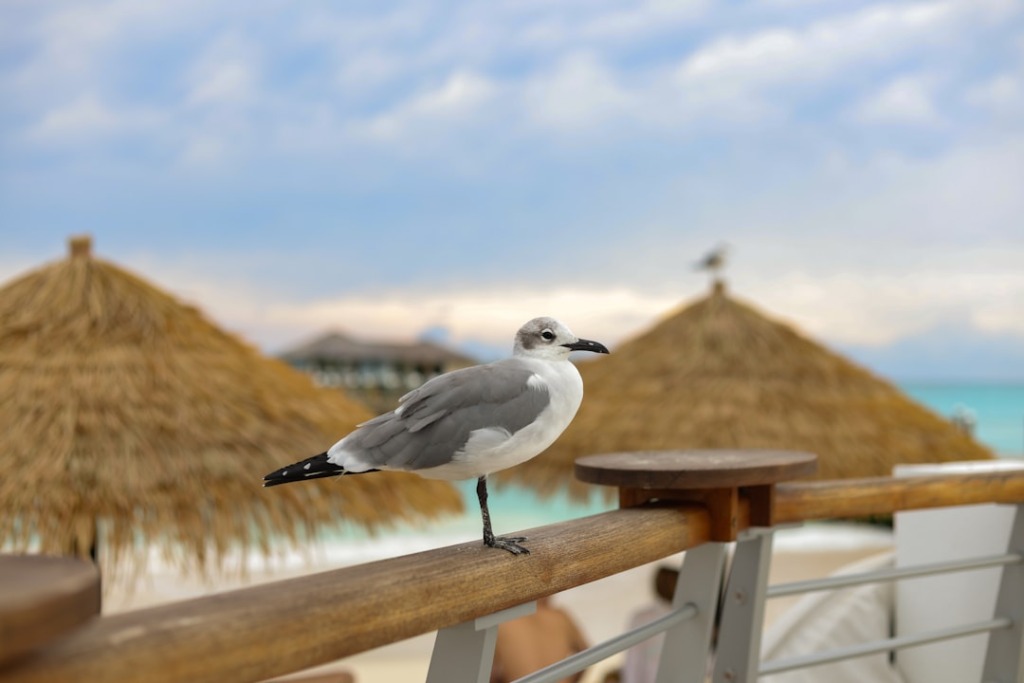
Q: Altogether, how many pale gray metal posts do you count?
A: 4